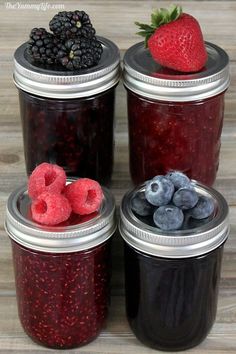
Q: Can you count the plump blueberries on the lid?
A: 6